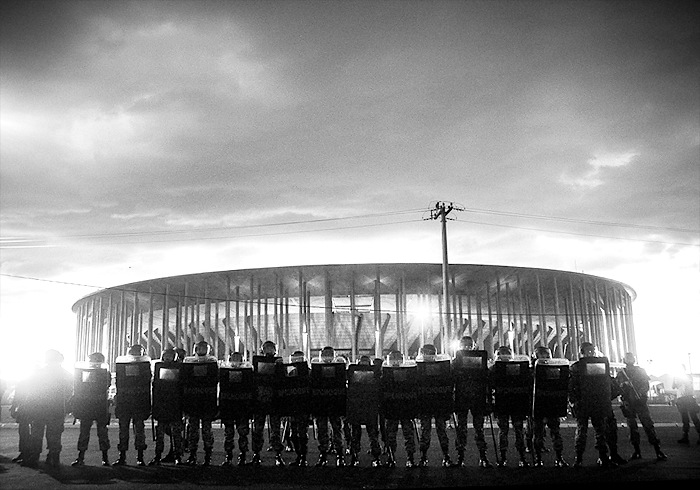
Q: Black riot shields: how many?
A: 15